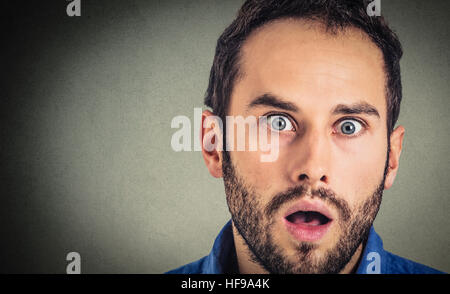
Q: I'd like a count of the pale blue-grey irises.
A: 2